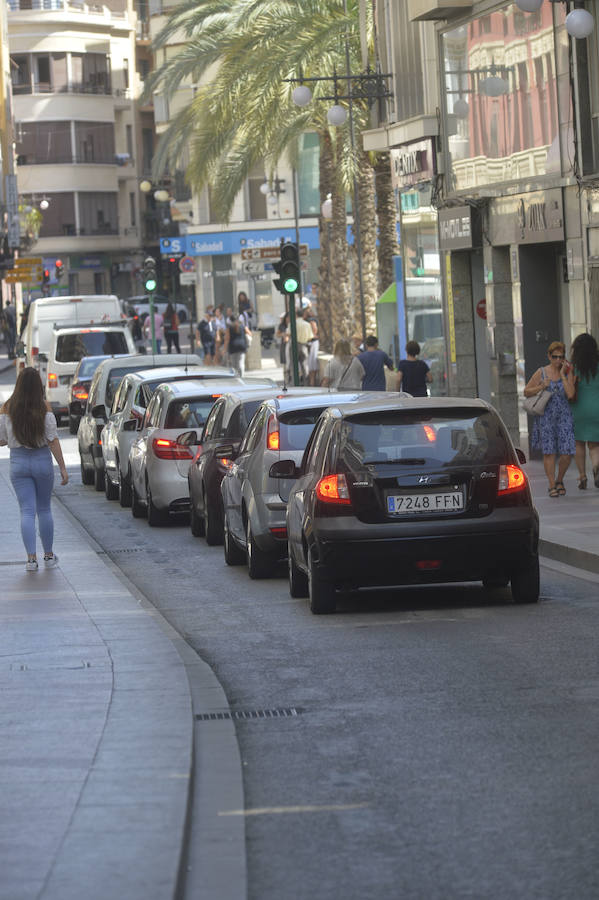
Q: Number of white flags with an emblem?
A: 0